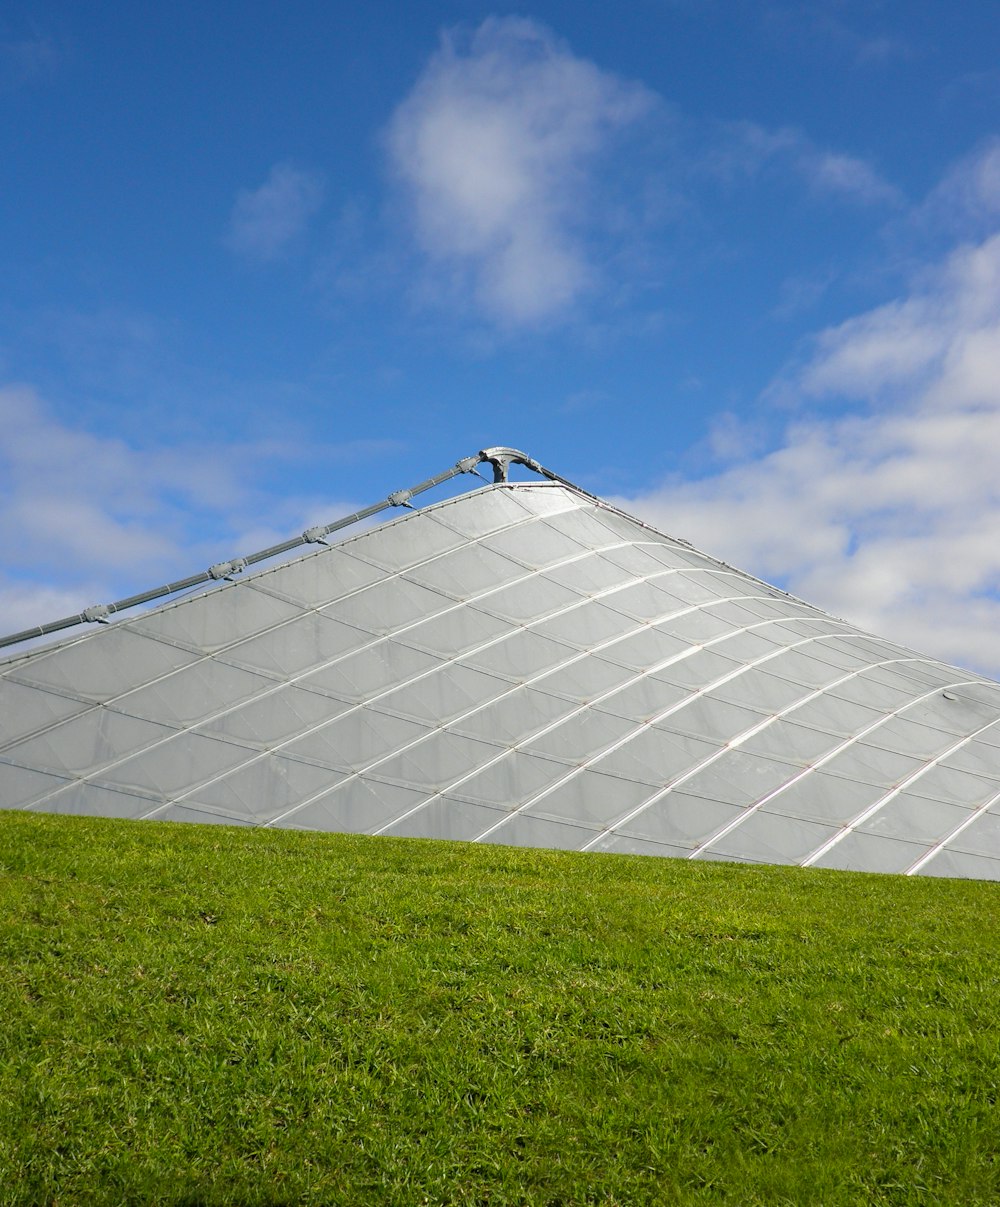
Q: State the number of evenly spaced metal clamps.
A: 5